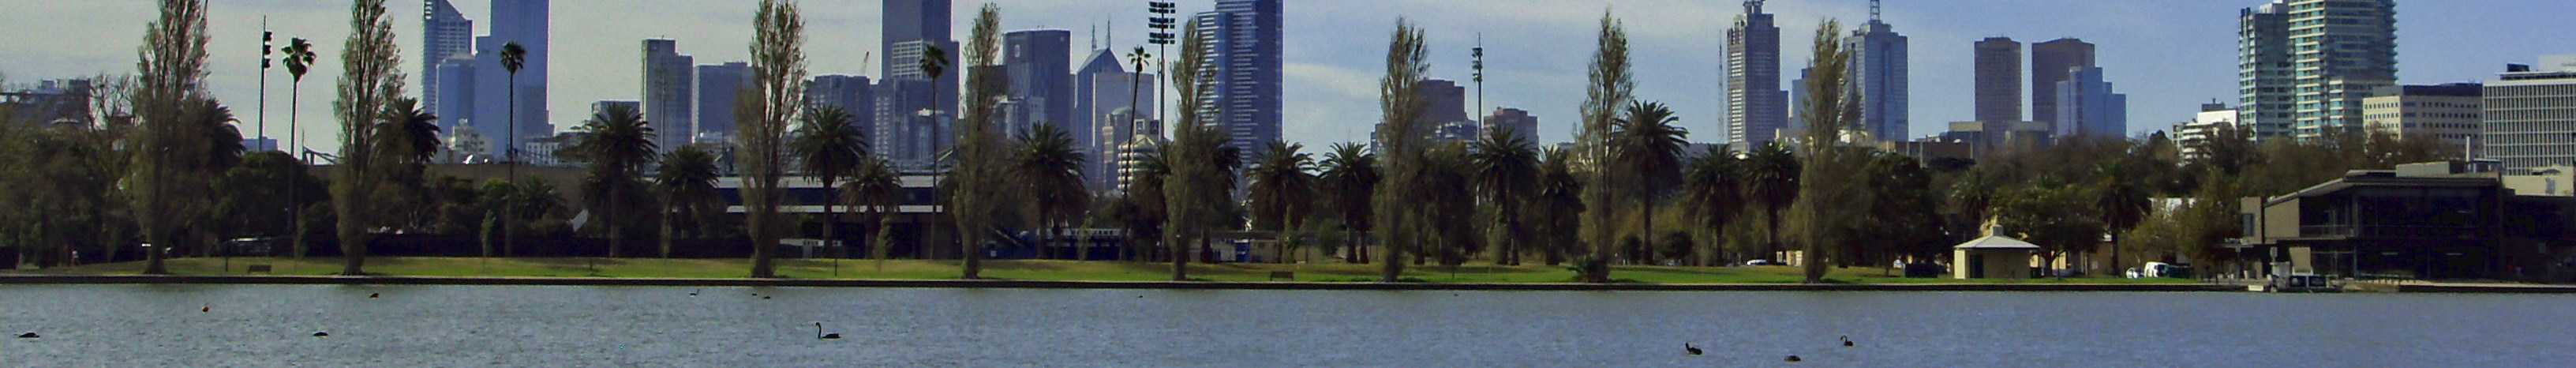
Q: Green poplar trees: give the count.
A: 8